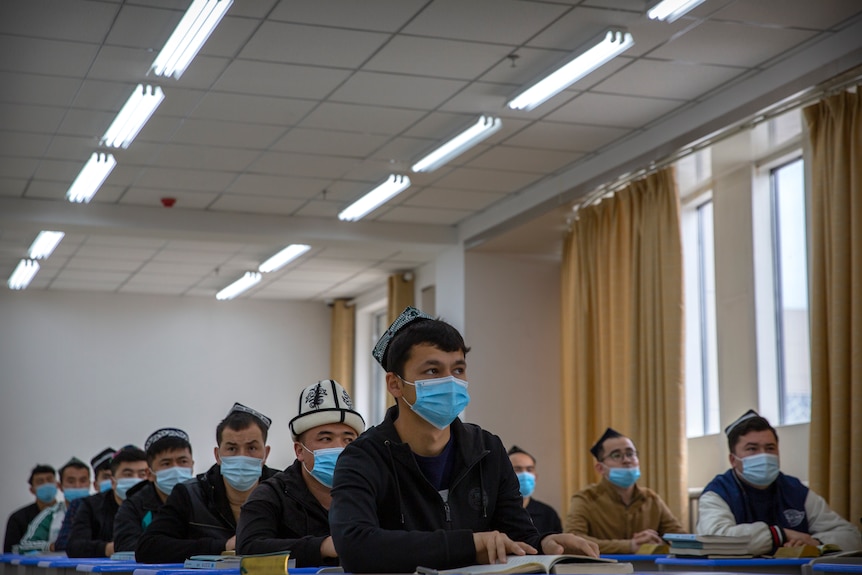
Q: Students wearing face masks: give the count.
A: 11